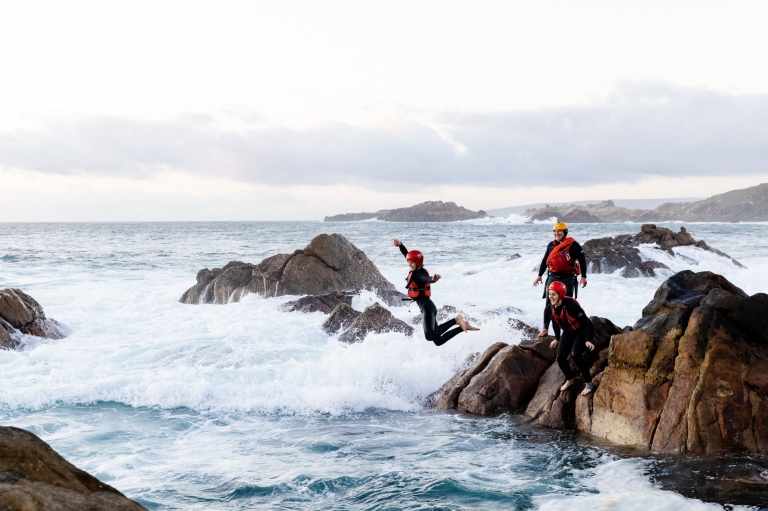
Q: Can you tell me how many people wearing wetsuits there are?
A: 3